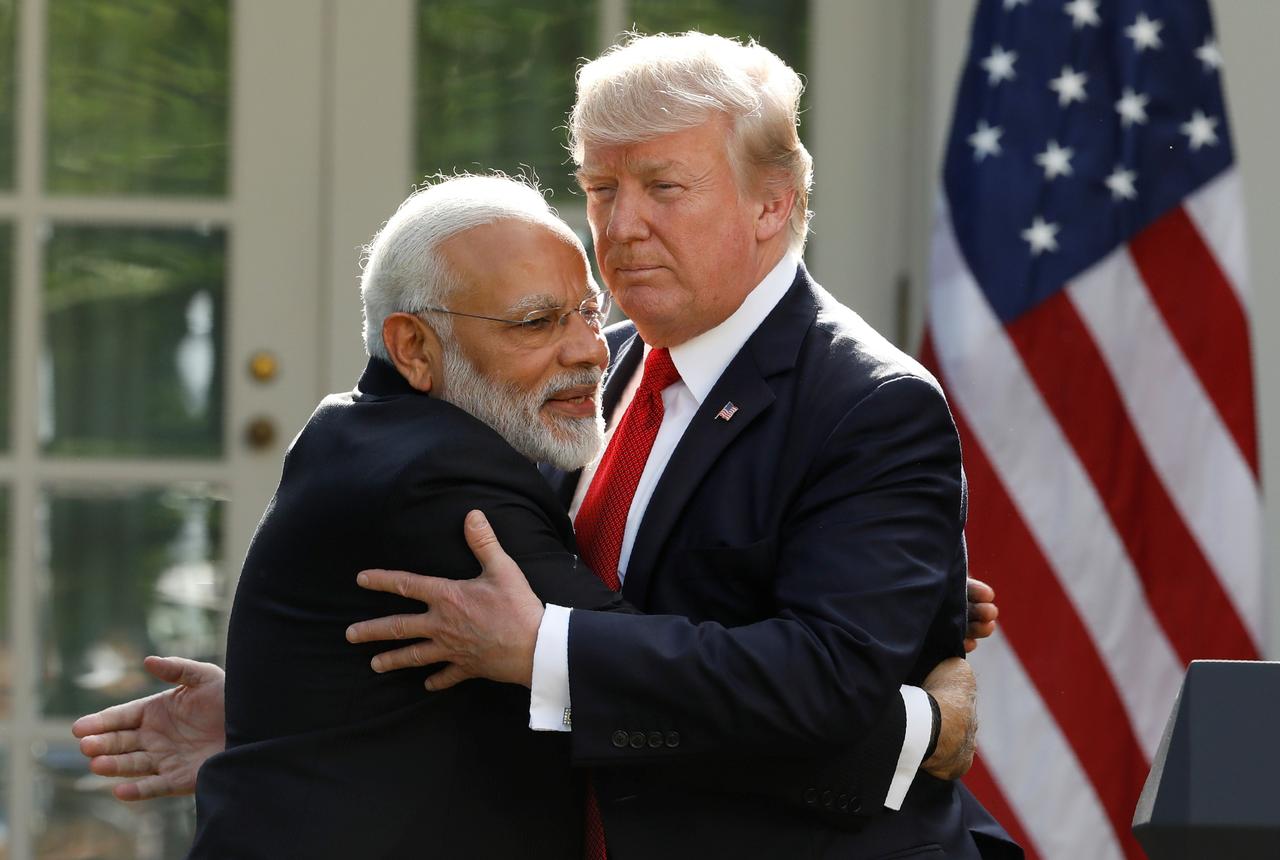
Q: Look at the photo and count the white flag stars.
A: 12